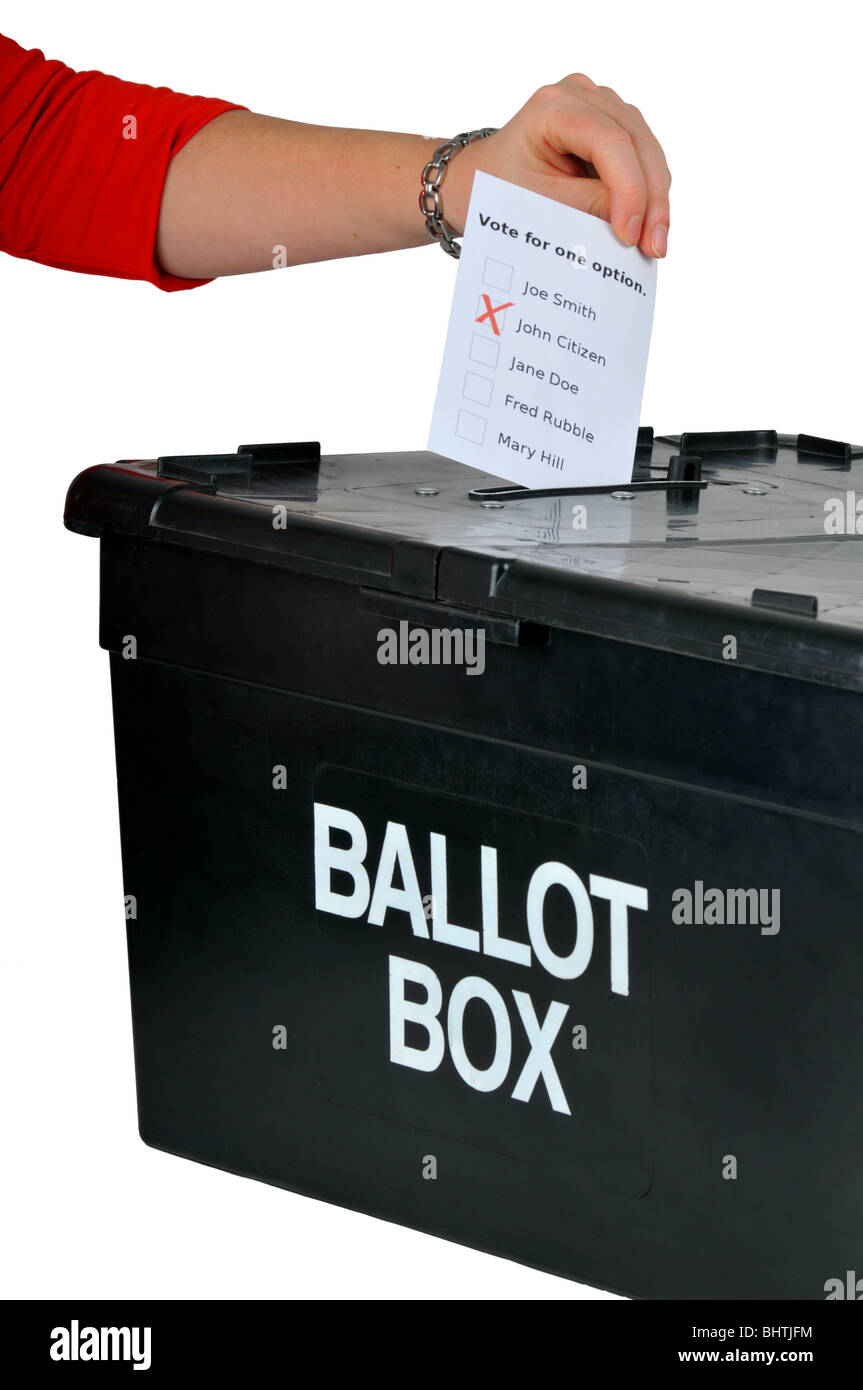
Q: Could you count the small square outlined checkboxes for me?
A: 5